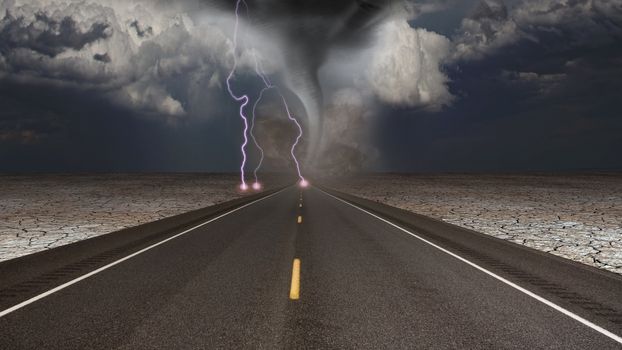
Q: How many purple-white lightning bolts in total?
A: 3